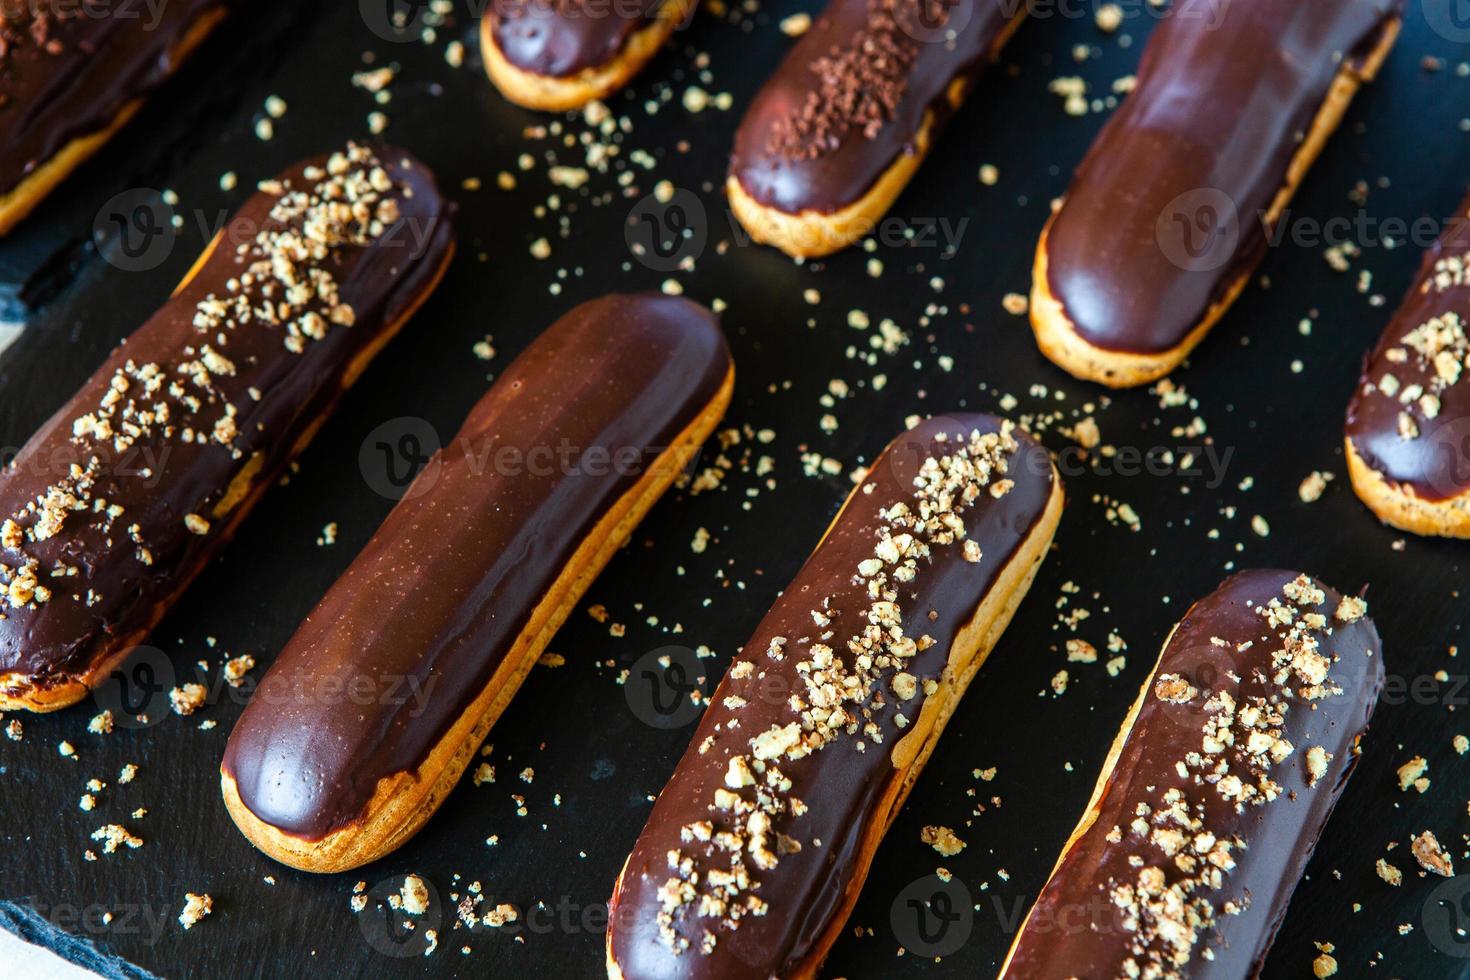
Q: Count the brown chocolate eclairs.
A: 9